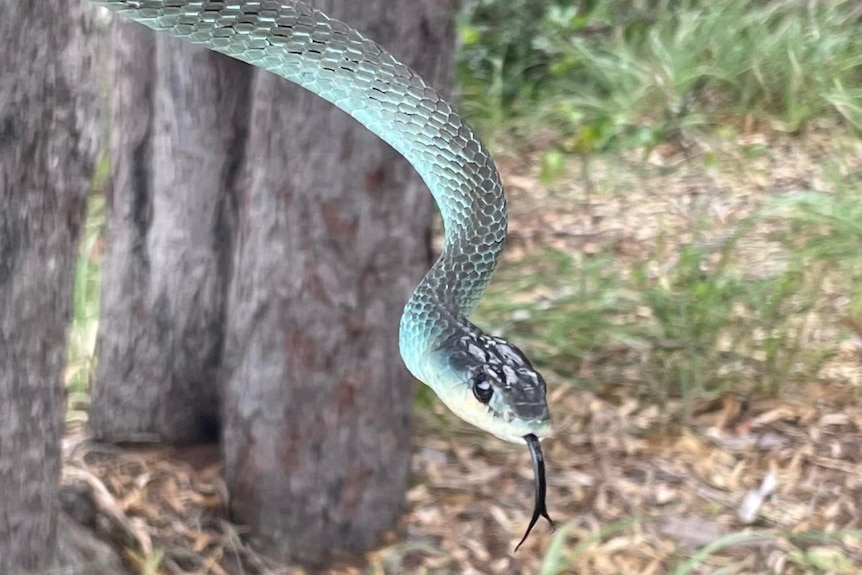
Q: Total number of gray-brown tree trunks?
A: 3